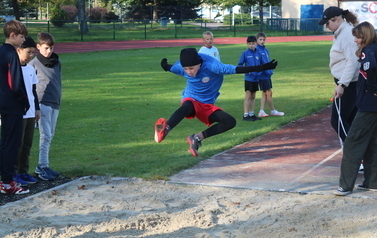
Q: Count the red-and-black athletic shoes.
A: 2